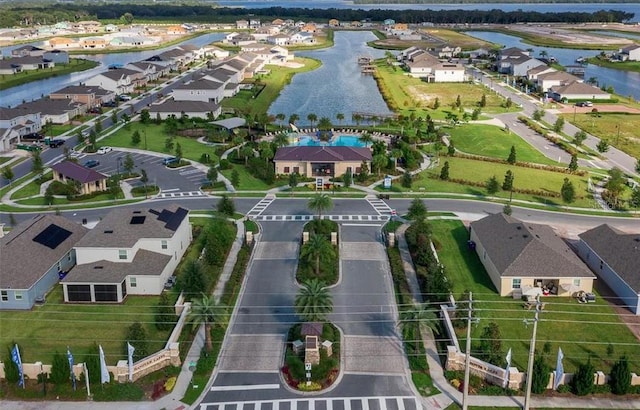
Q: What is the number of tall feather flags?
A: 6